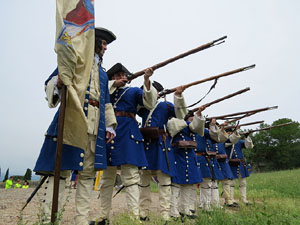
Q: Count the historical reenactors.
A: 8